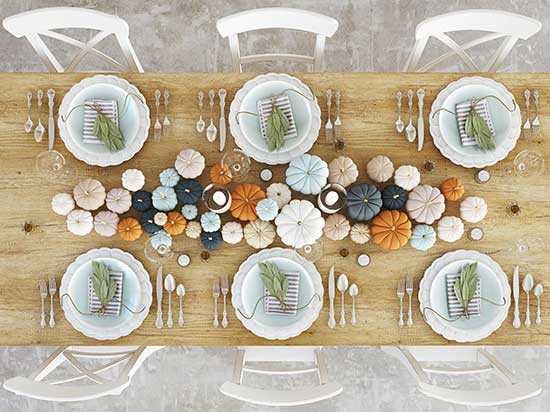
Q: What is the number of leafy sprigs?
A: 6